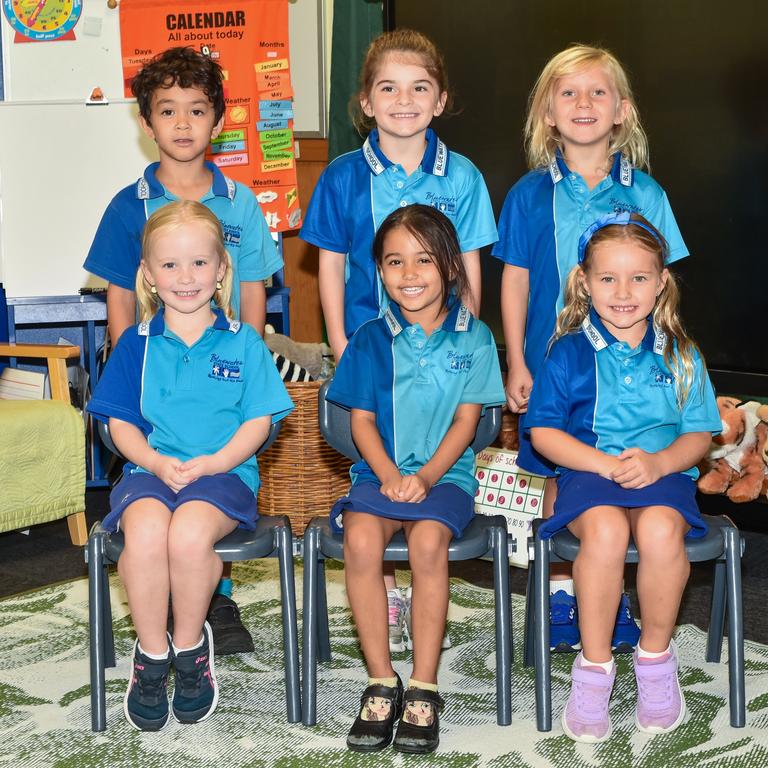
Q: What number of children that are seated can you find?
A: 3